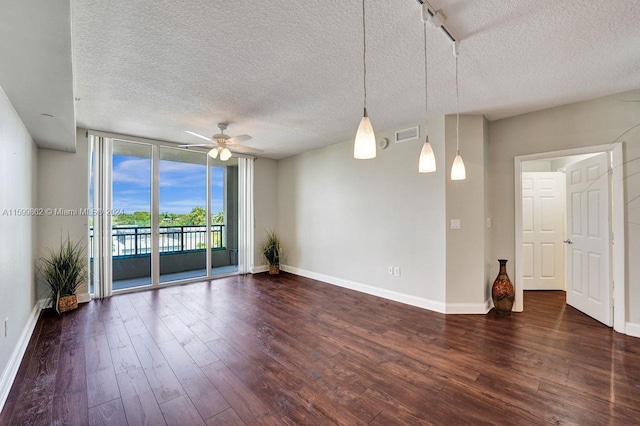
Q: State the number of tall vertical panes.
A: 3